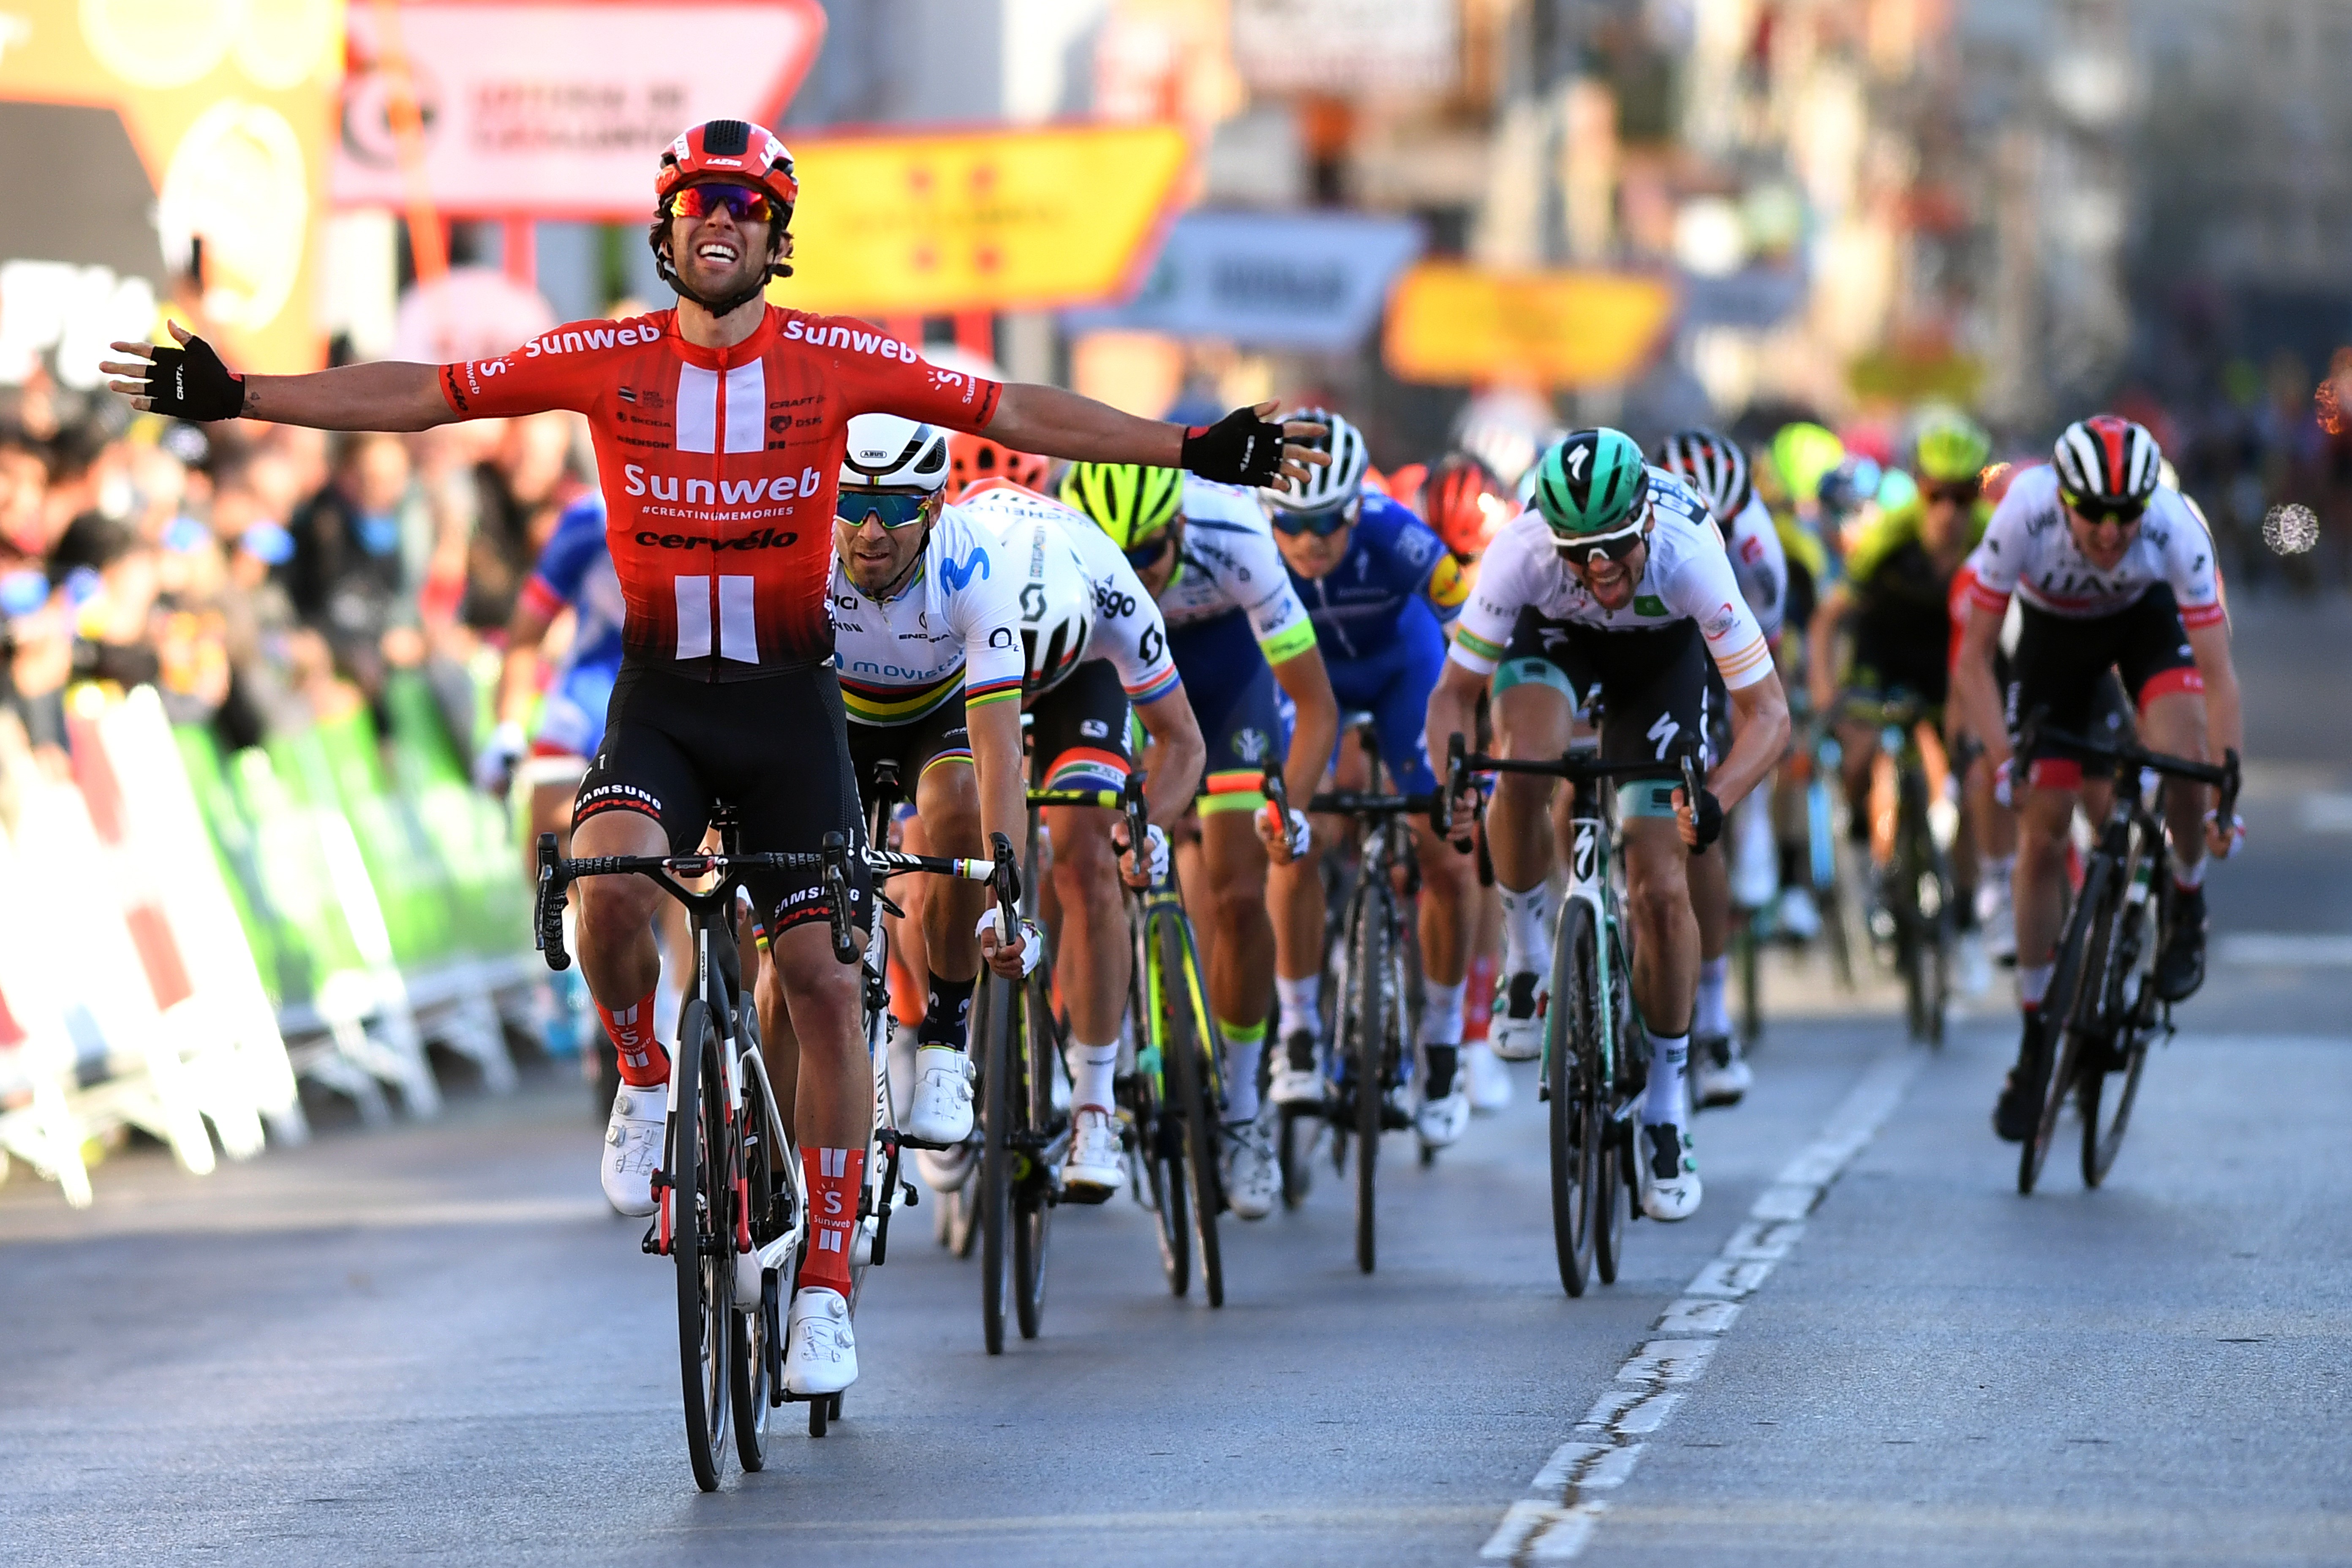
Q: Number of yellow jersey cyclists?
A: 2